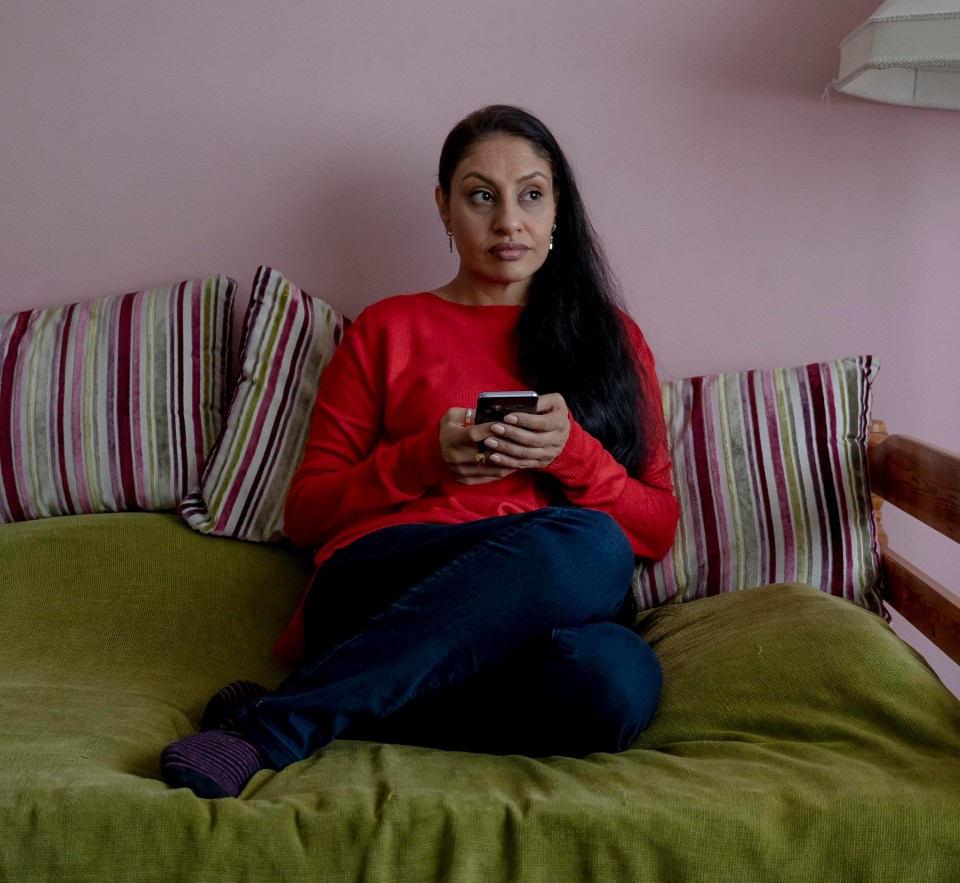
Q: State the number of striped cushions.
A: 3